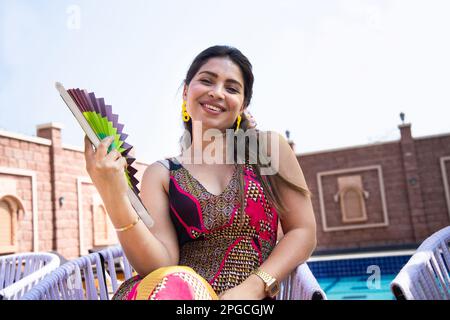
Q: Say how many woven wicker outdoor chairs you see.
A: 3